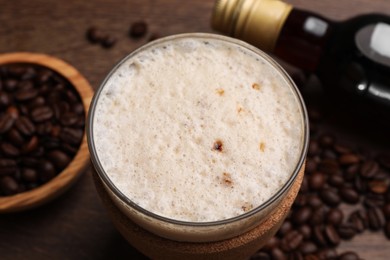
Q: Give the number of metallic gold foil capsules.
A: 1